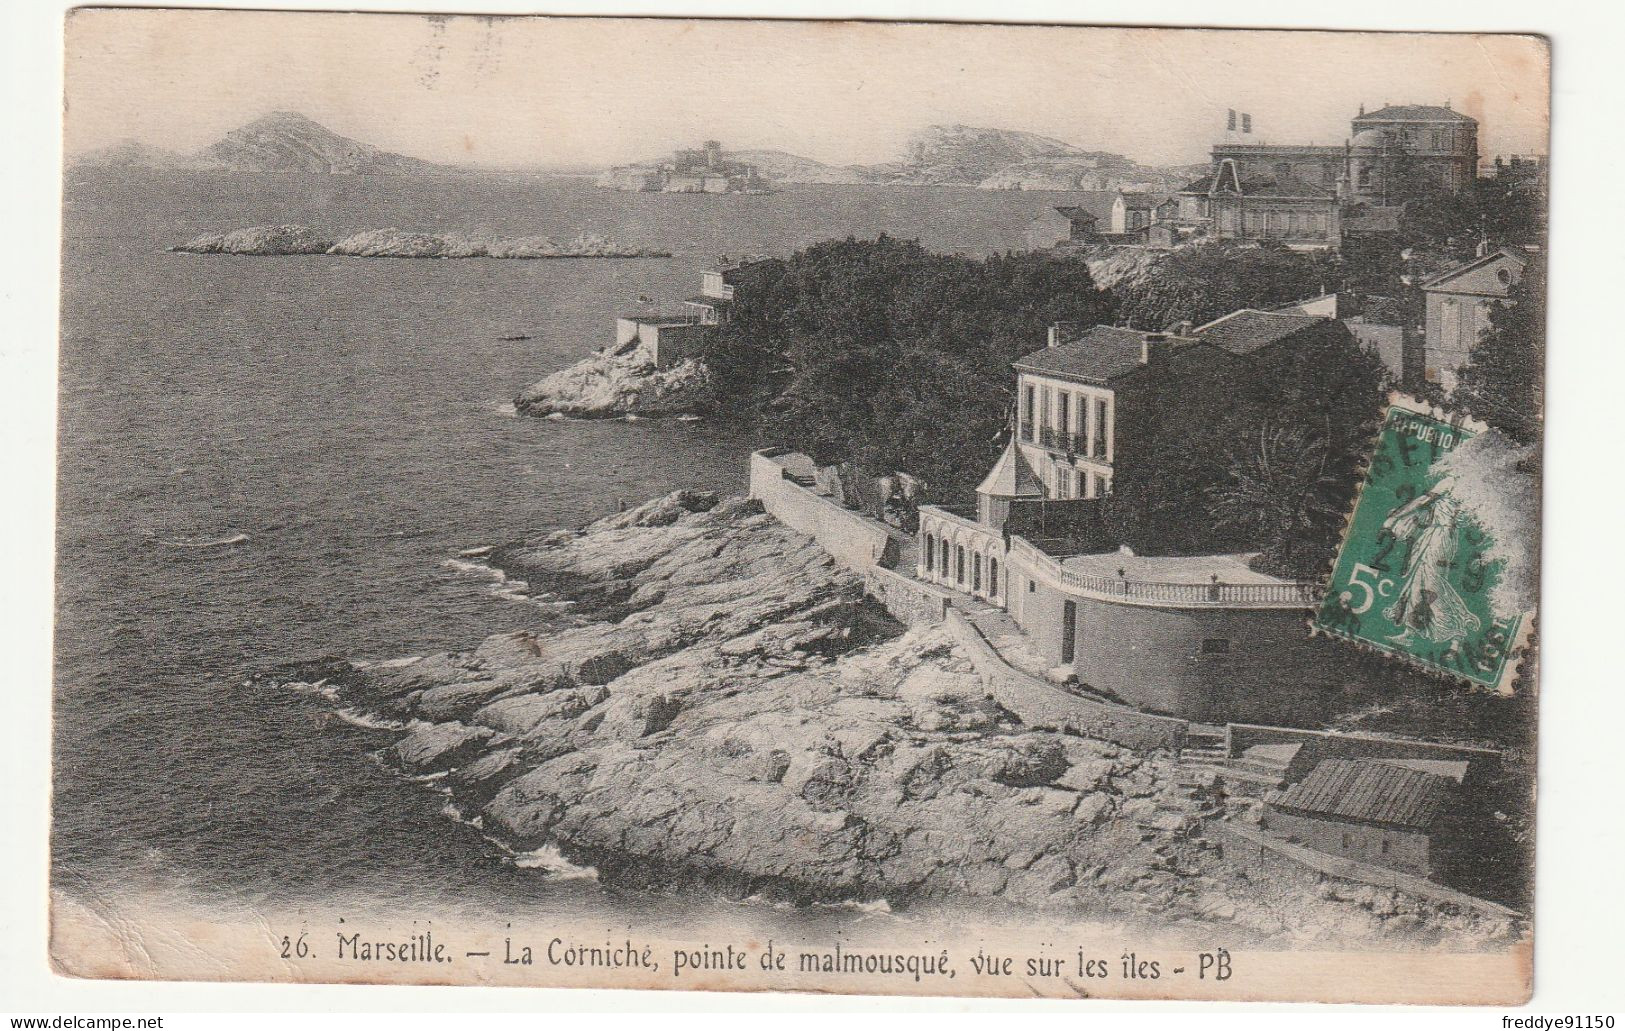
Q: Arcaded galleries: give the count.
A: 1